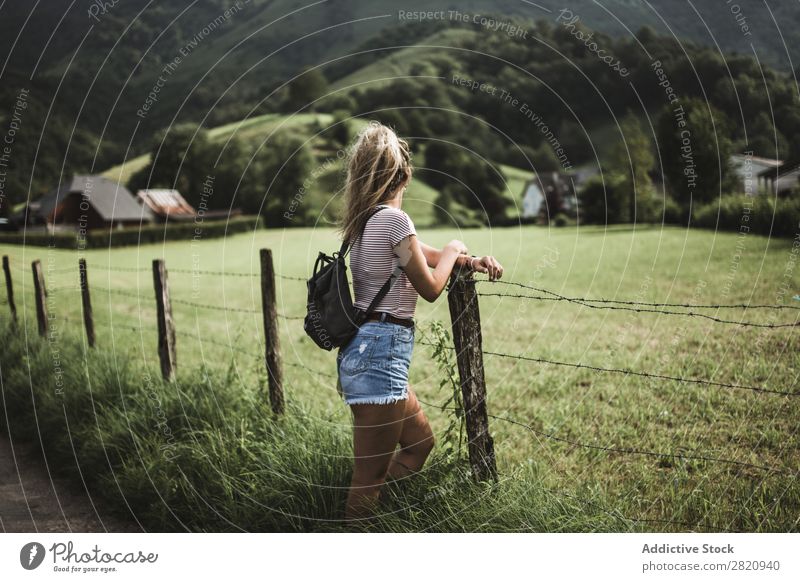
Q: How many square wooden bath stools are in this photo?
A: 0